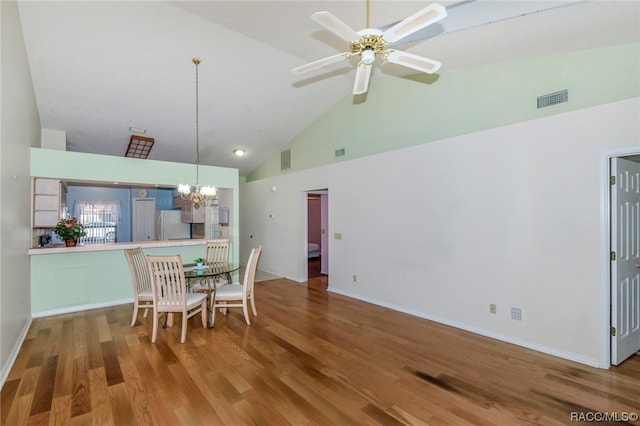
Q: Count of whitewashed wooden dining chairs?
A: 4